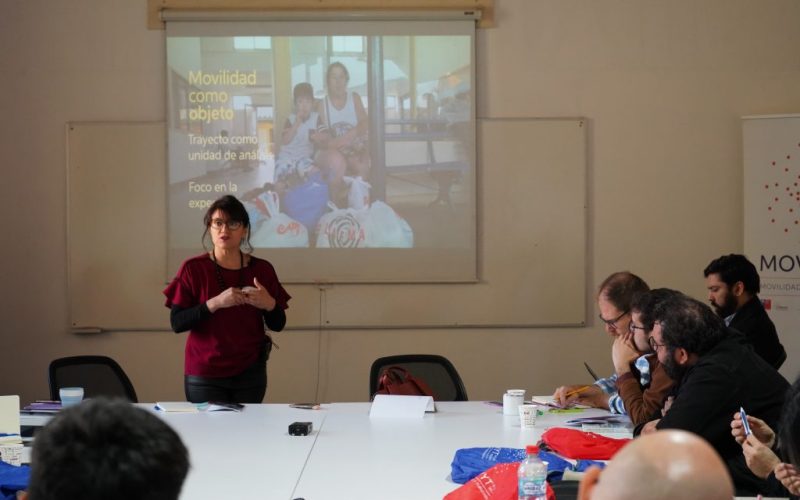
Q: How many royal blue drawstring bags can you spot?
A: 2